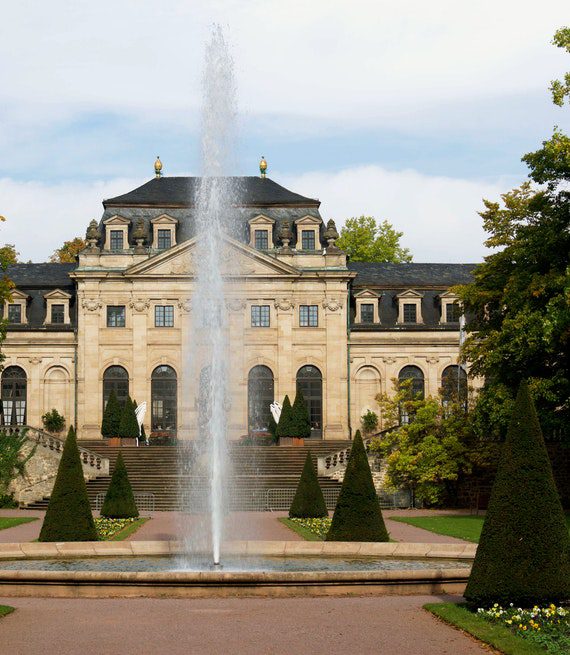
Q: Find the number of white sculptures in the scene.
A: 2